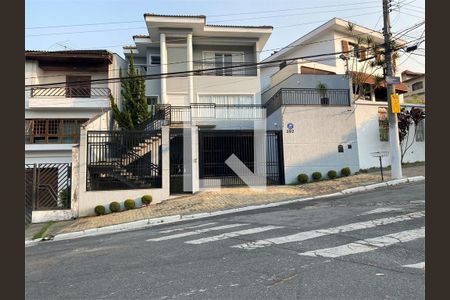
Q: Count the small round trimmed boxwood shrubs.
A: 8